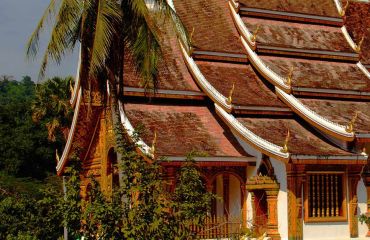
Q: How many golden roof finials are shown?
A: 11